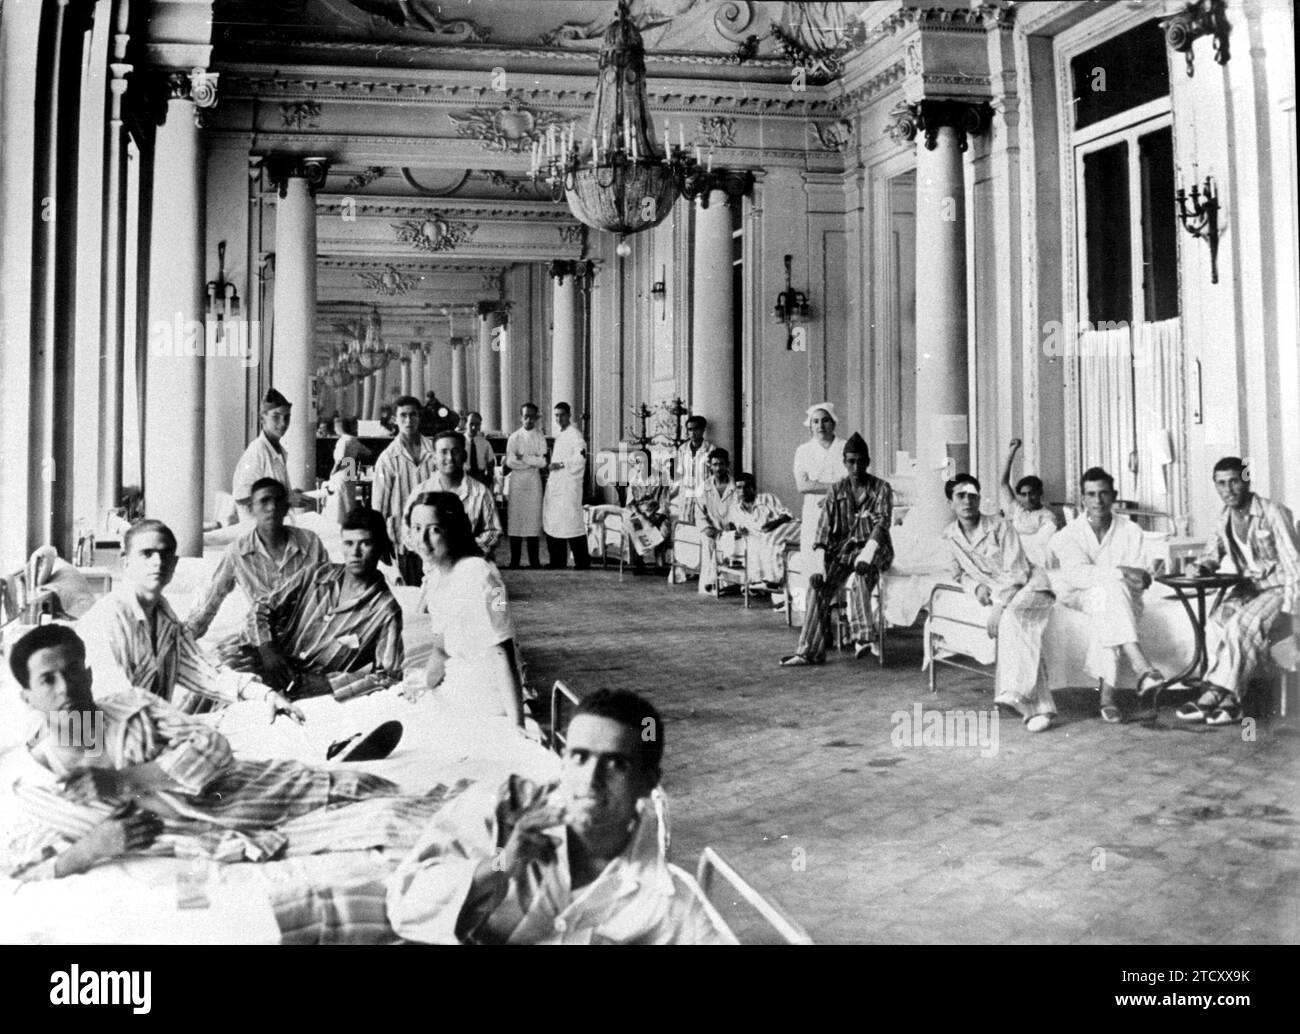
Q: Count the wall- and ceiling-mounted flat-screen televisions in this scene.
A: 0